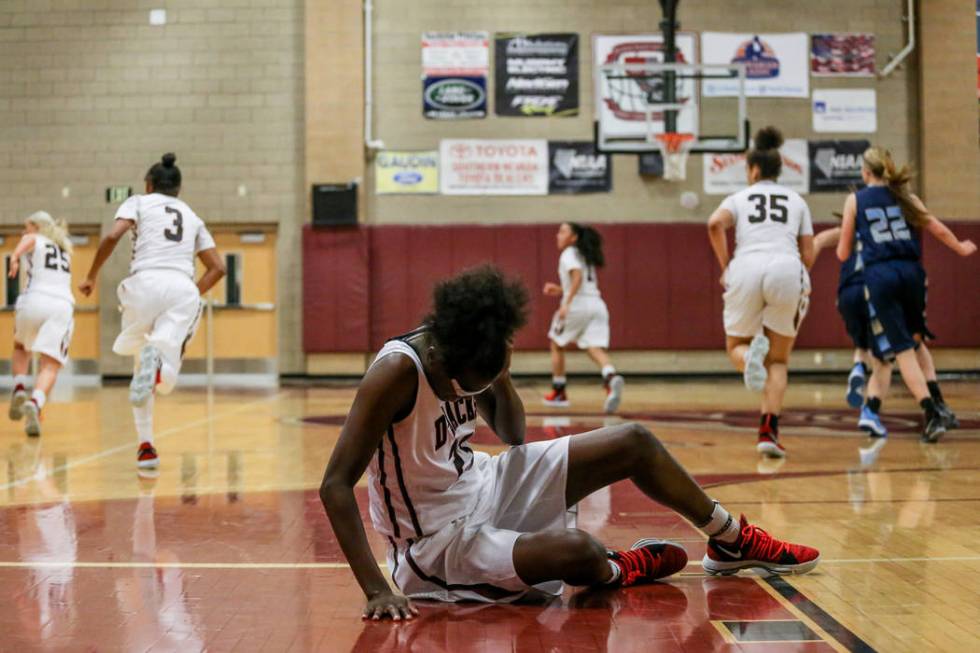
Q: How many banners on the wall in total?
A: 12